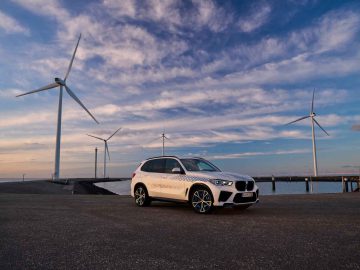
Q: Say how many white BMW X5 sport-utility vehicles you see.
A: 1